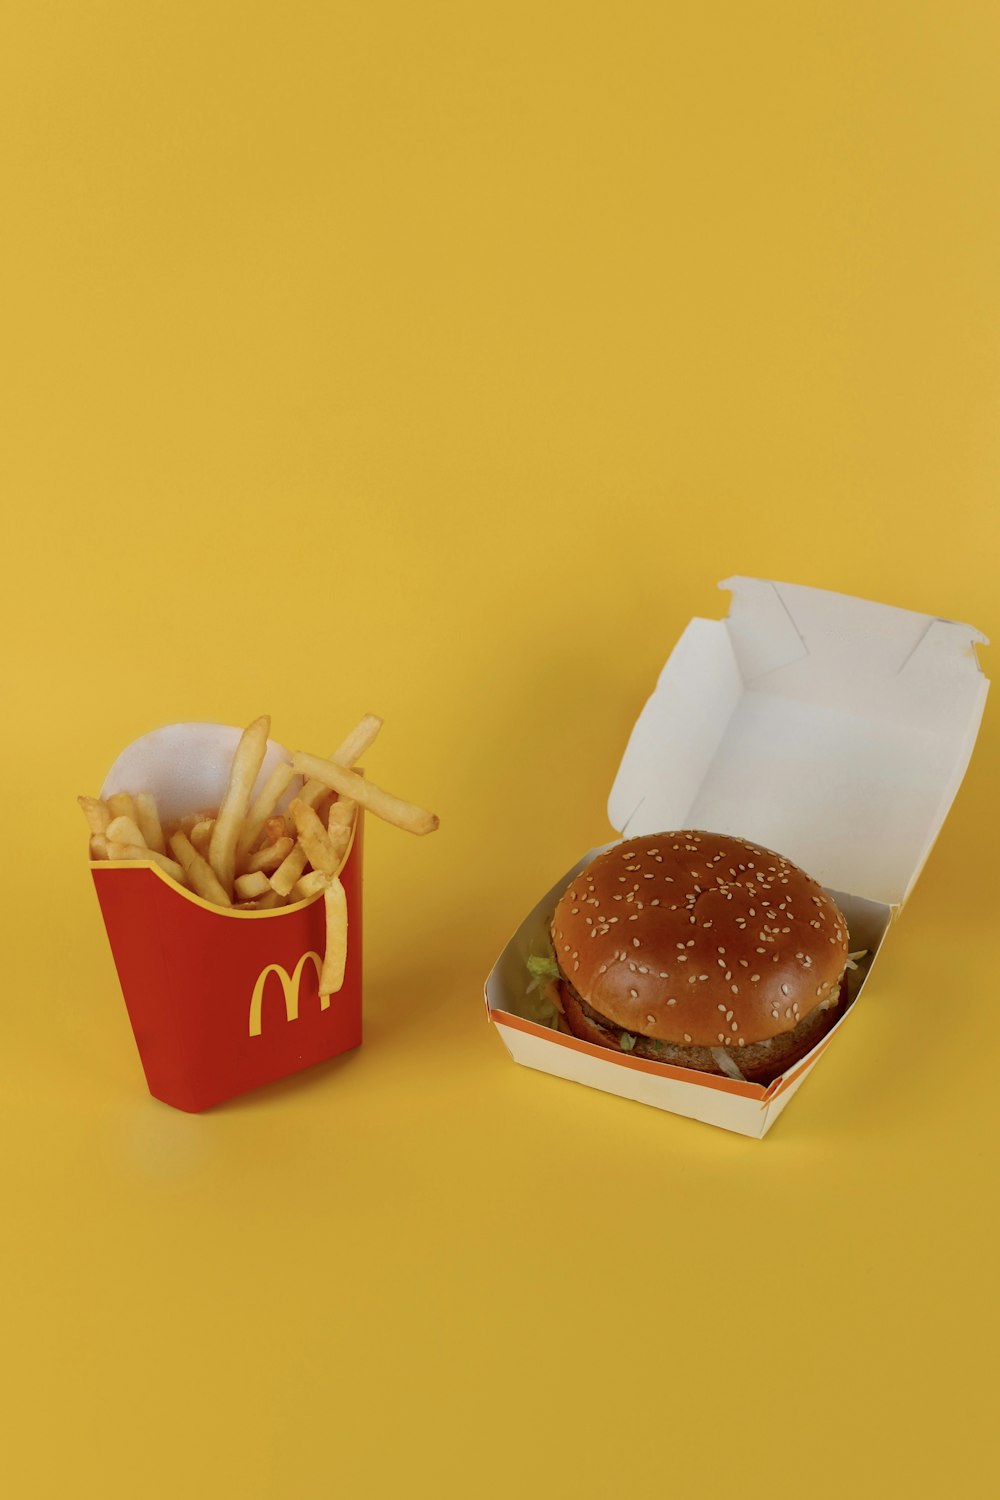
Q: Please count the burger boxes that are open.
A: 1